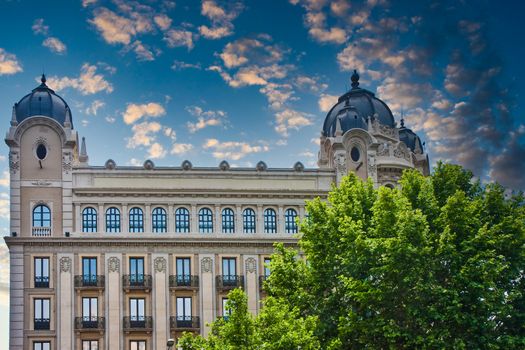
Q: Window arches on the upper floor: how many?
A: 11